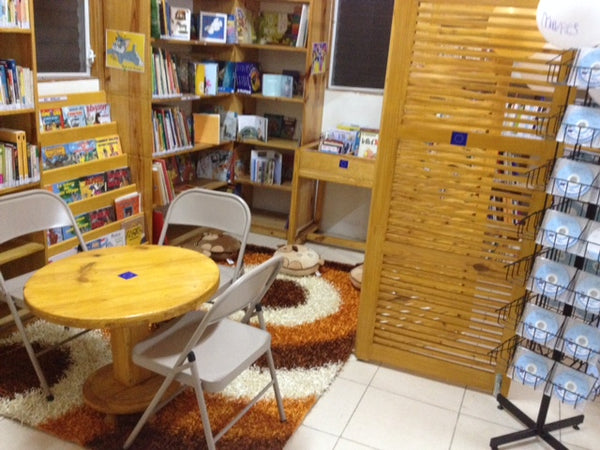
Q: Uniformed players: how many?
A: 0